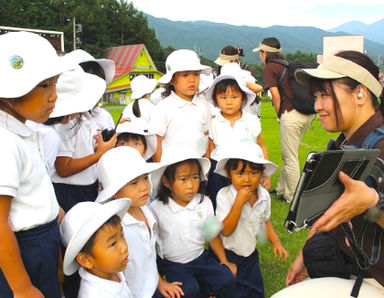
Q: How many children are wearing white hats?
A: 11